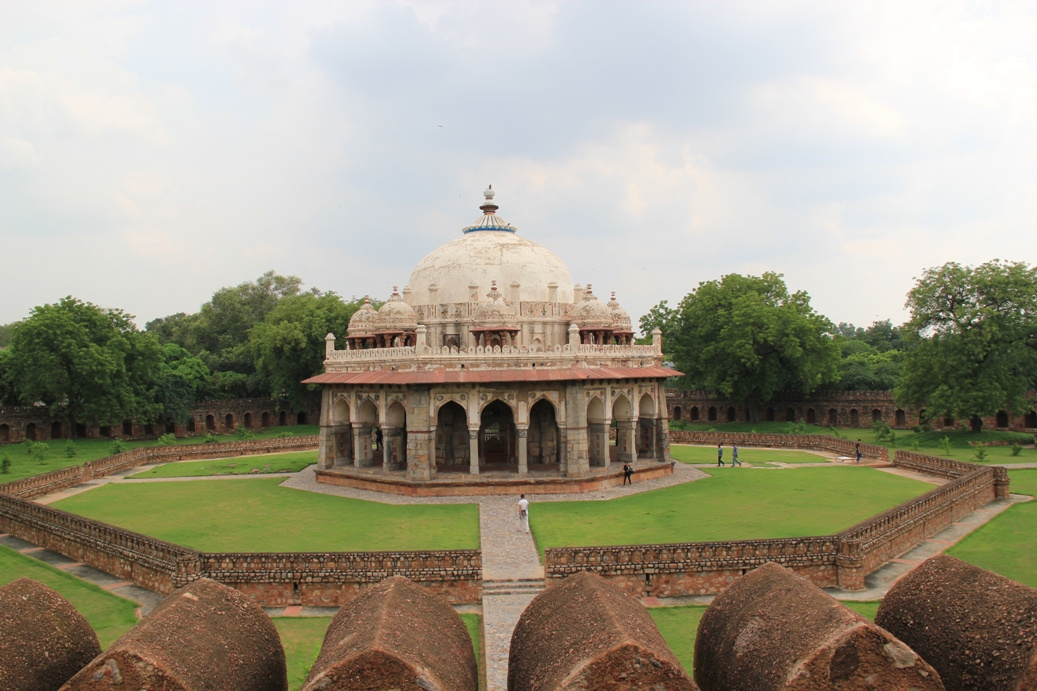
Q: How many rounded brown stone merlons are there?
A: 6